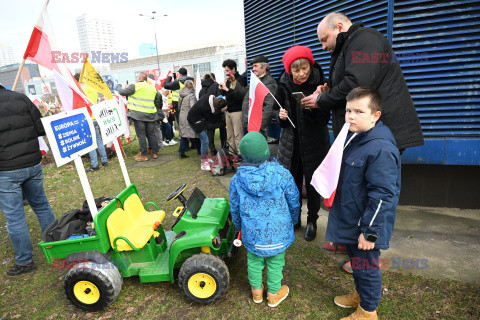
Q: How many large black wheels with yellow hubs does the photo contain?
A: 2